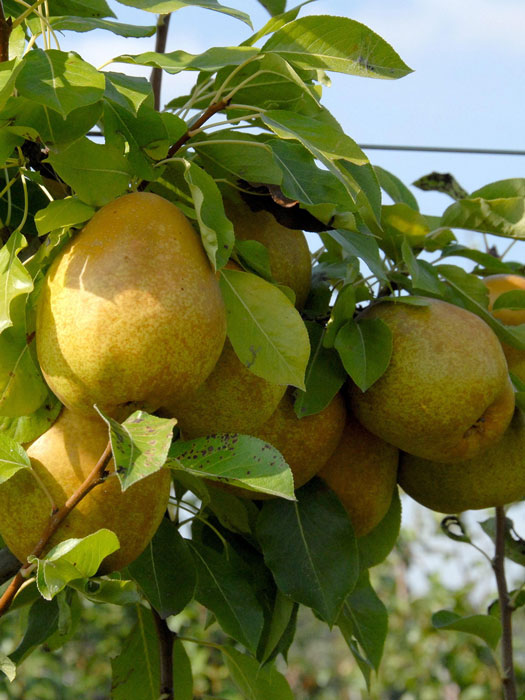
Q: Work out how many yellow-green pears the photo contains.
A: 9